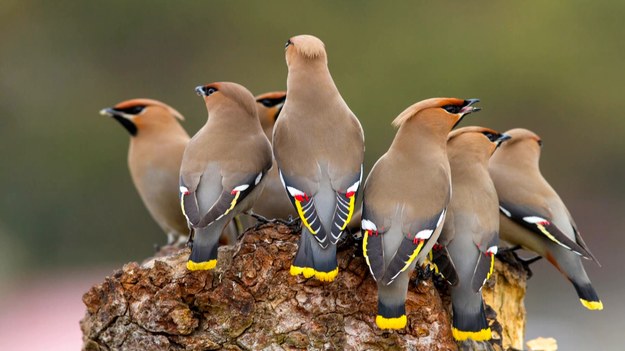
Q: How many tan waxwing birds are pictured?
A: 7